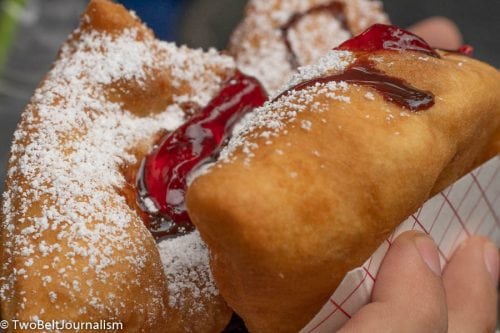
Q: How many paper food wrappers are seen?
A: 1